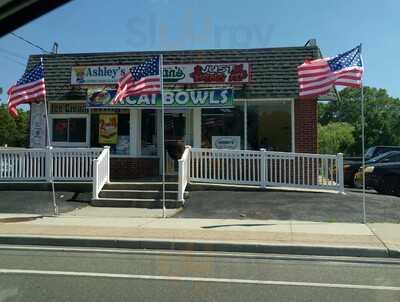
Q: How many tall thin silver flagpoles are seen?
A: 3